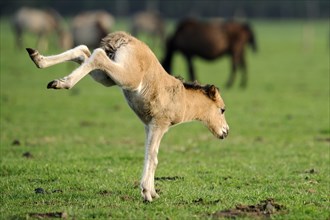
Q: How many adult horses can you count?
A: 4